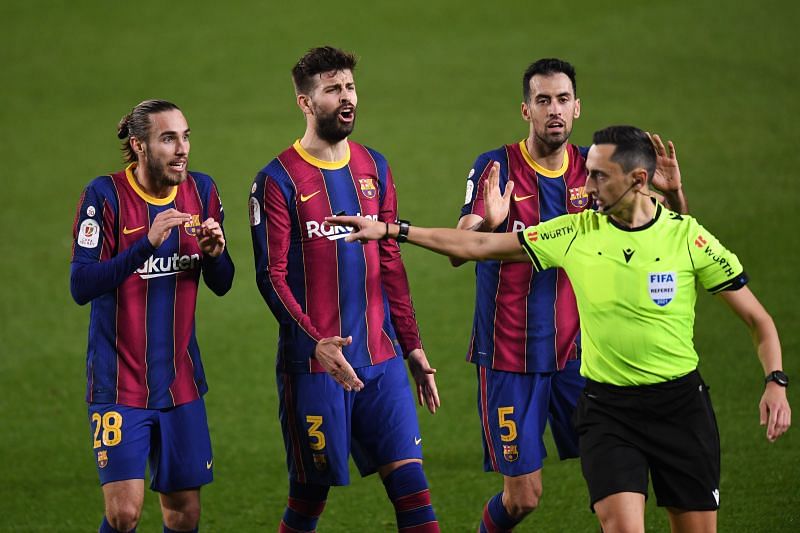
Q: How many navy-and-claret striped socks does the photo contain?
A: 3